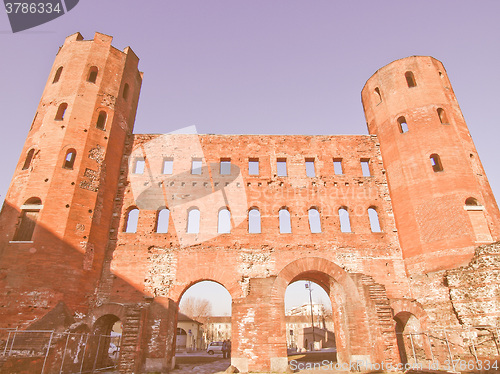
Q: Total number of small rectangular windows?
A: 9